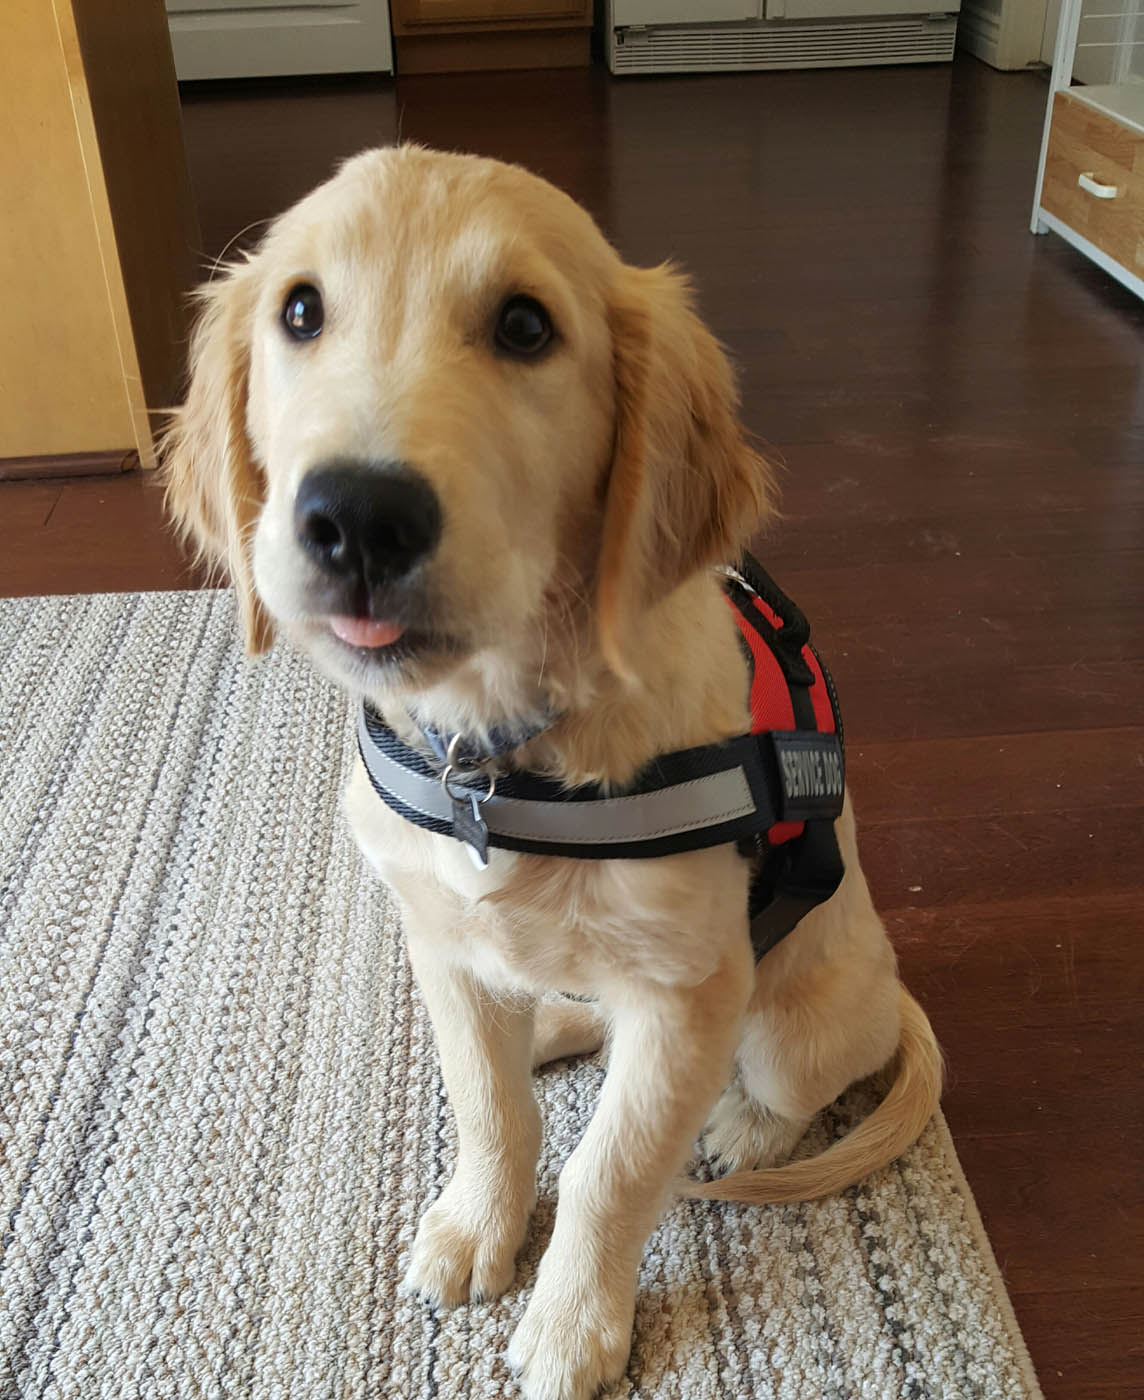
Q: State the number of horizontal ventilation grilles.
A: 1